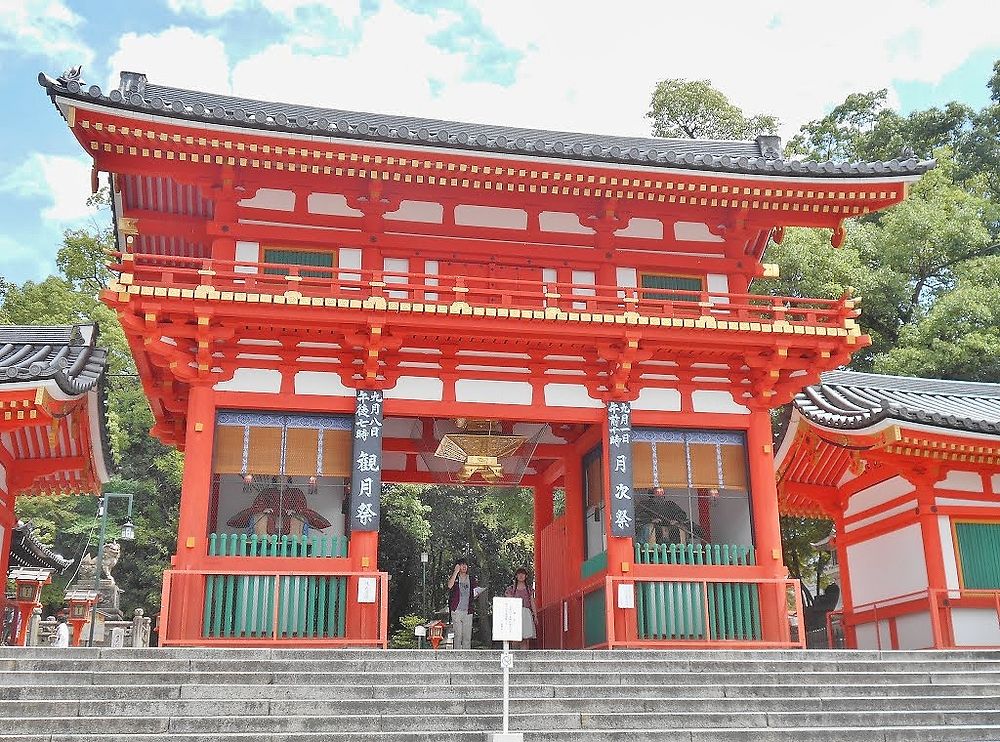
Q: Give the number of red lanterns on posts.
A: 3